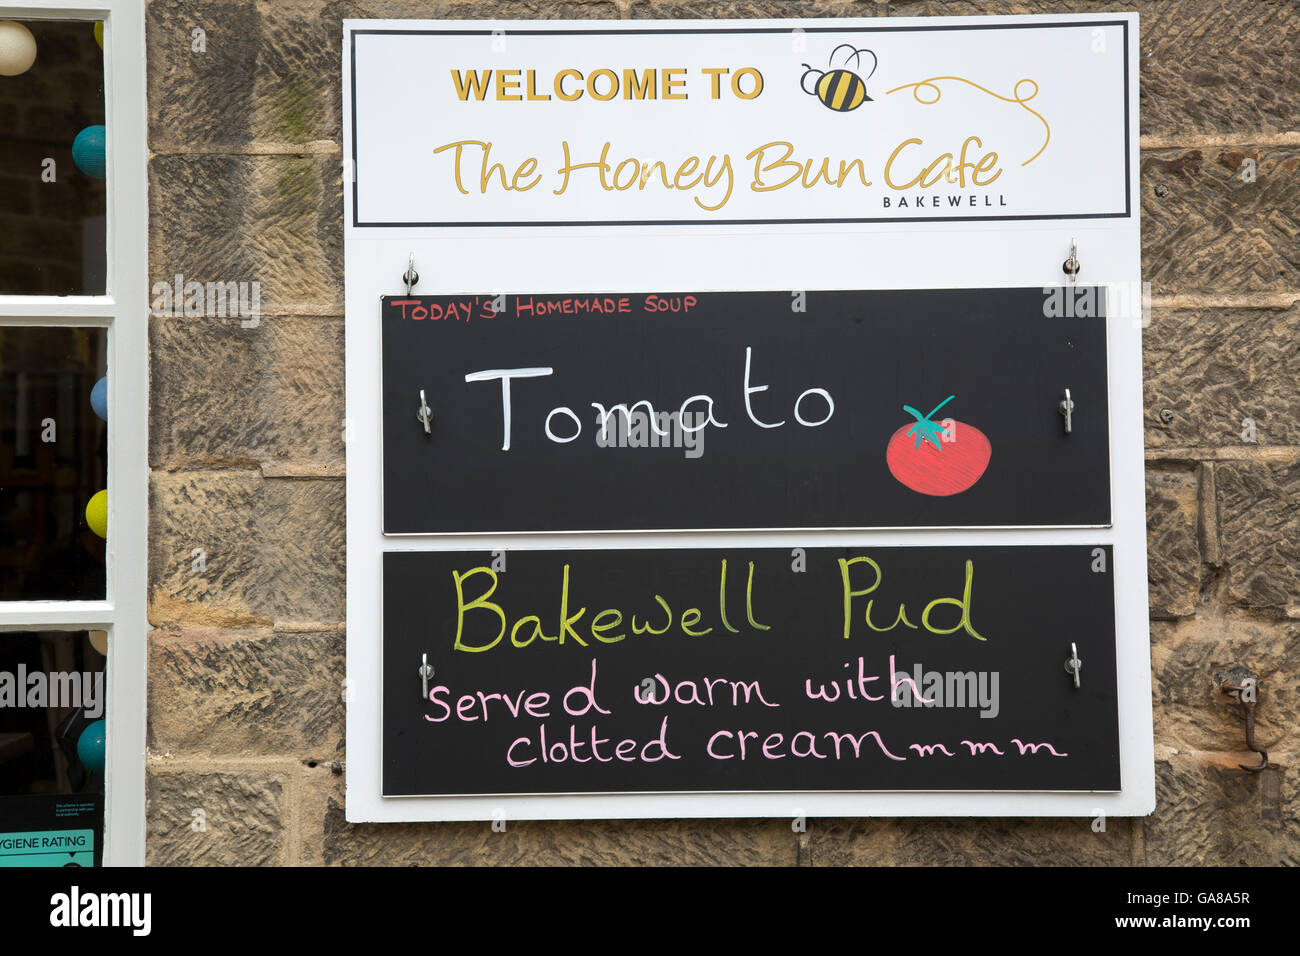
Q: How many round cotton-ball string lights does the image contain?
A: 7